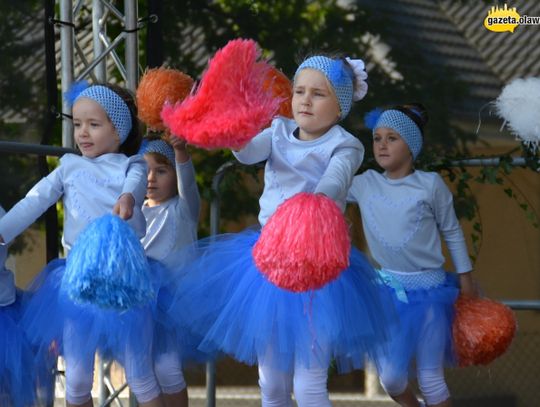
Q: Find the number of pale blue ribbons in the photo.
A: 1